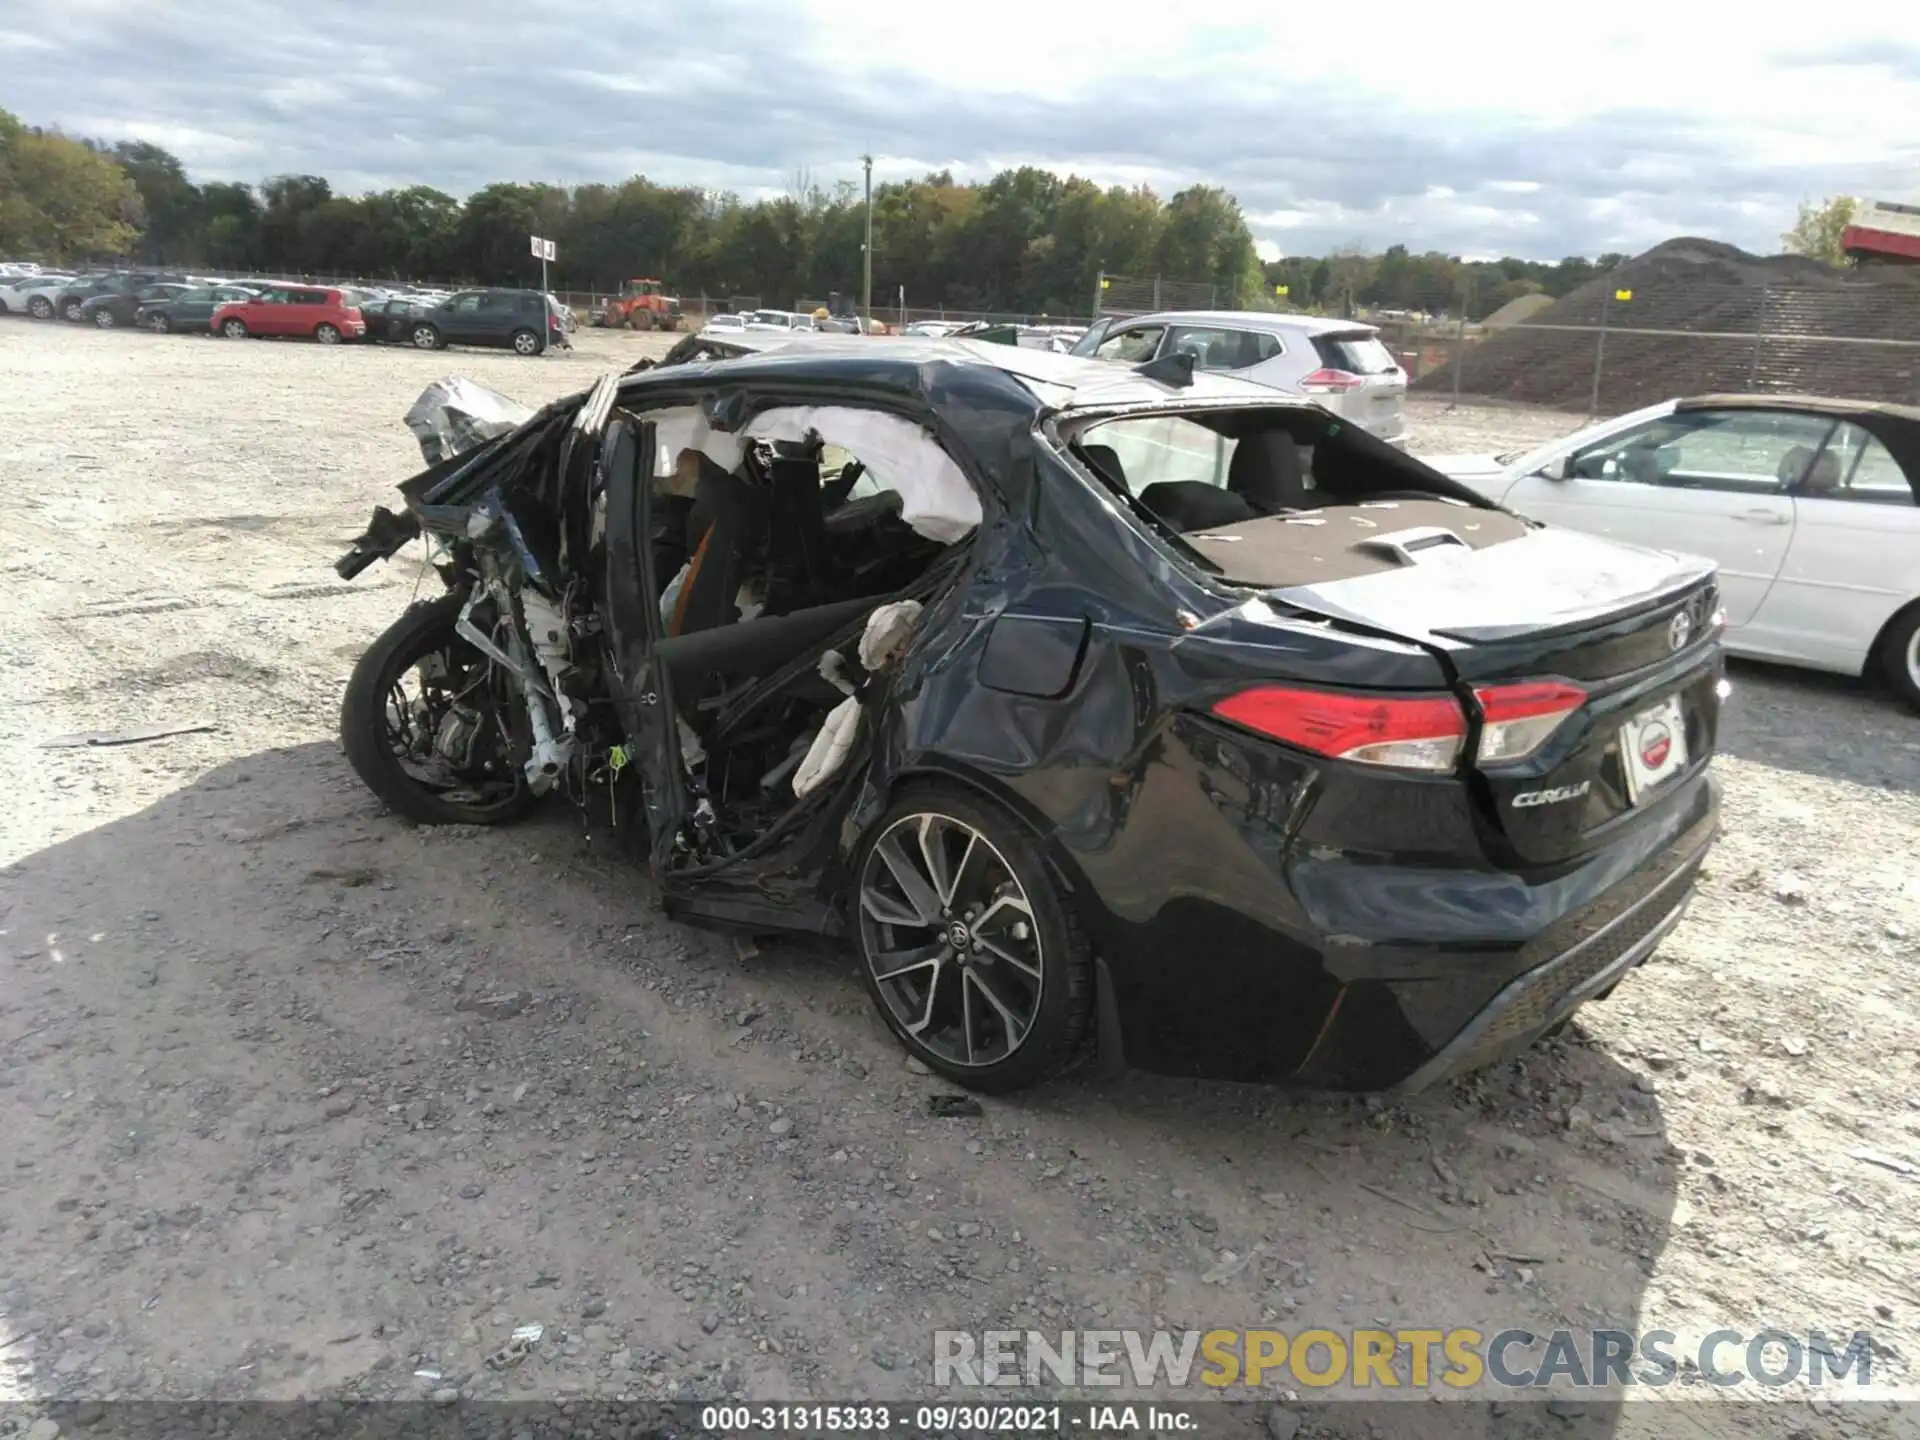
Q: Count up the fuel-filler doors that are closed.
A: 1